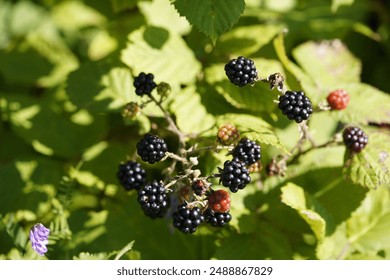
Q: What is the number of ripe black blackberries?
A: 11